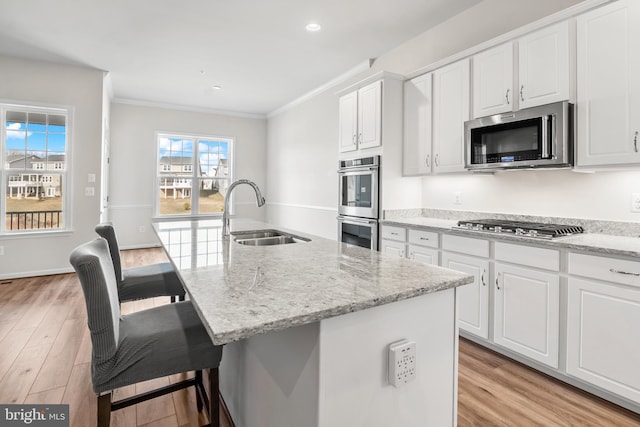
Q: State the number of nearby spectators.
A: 0